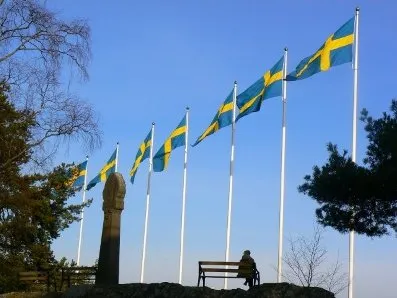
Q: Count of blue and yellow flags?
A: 7